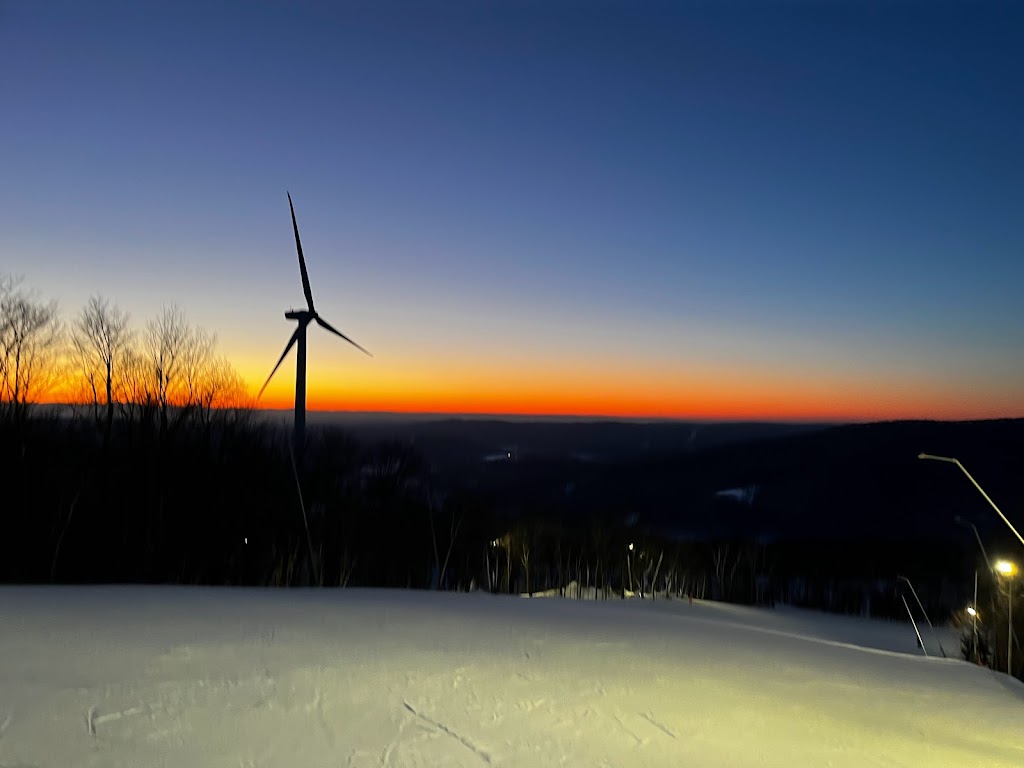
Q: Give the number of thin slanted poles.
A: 4